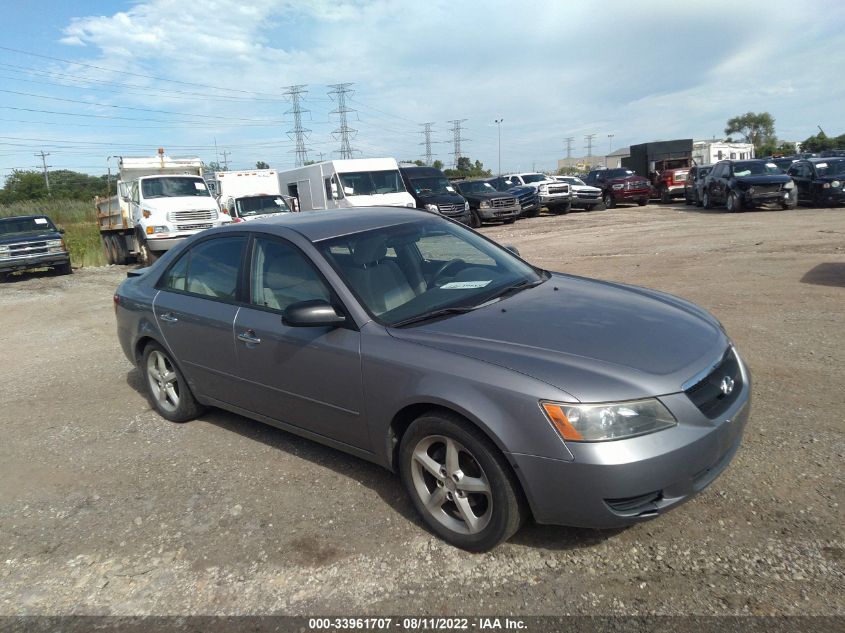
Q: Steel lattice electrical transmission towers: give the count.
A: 6